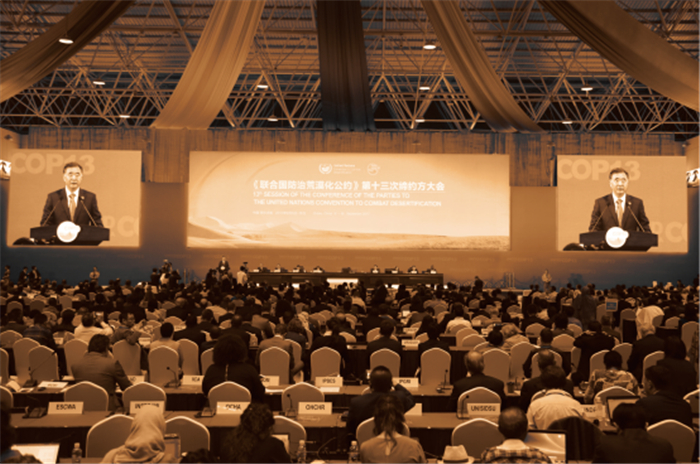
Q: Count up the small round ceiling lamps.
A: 10